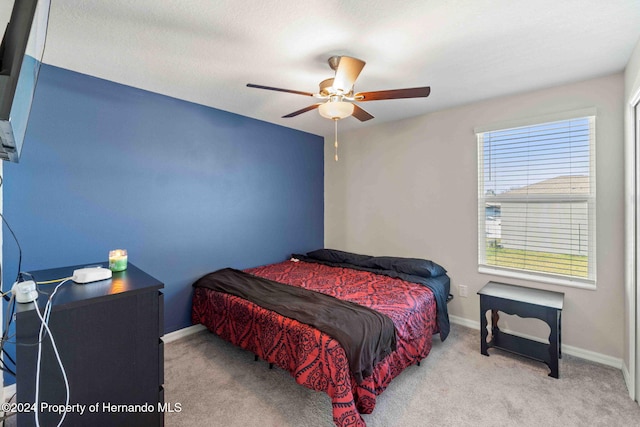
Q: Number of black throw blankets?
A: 1